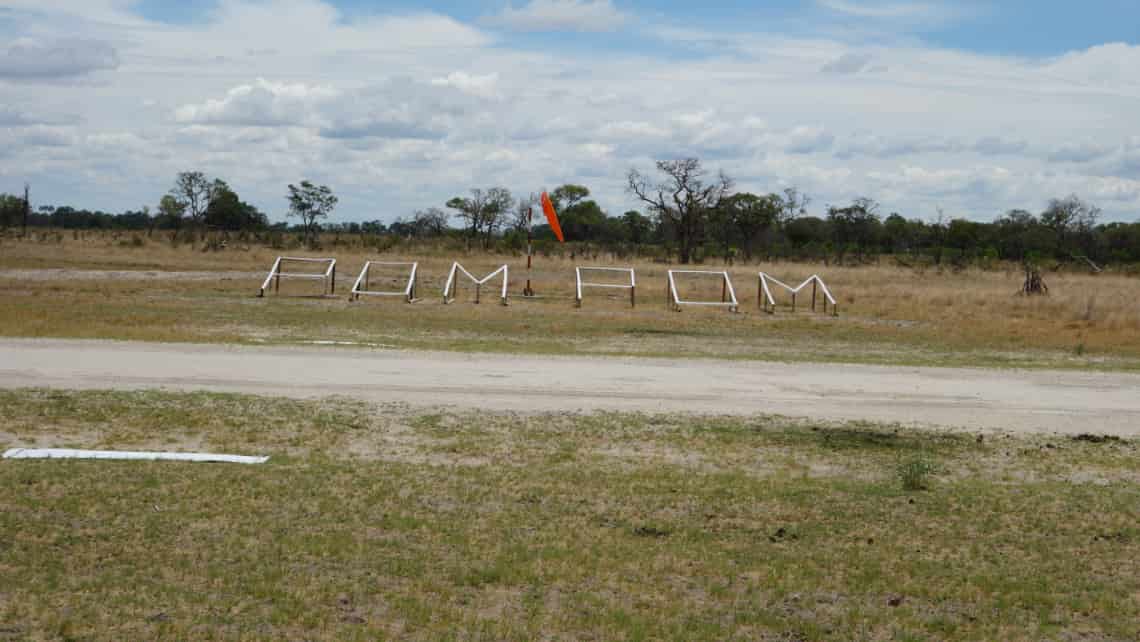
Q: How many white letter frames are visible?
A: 6